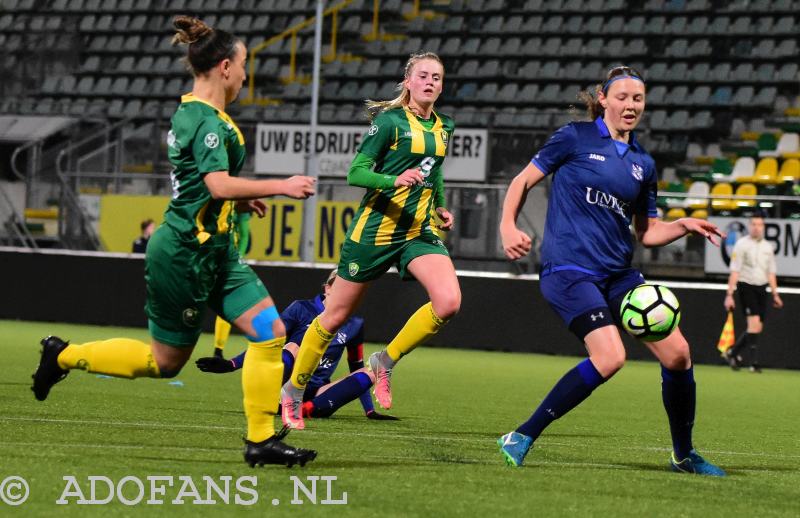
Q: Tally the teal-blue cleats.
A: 2